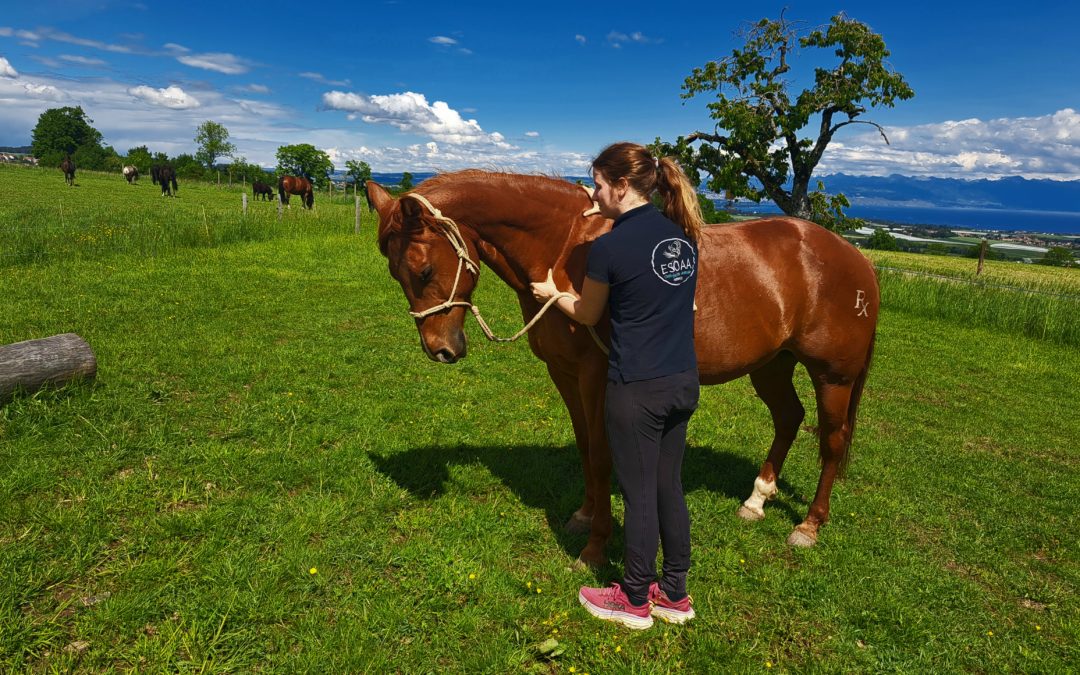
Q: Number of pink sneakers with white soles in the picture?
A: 2